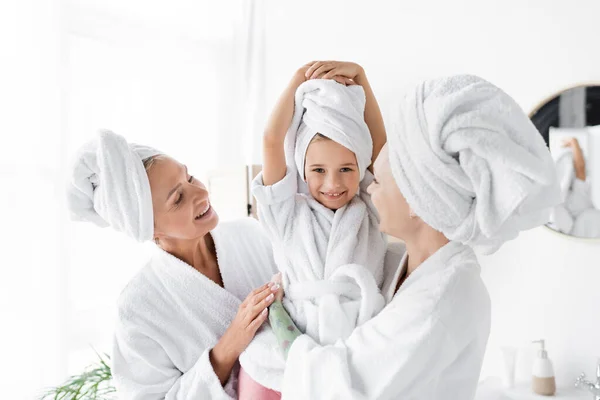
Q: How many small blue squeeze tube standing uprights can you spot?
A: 0